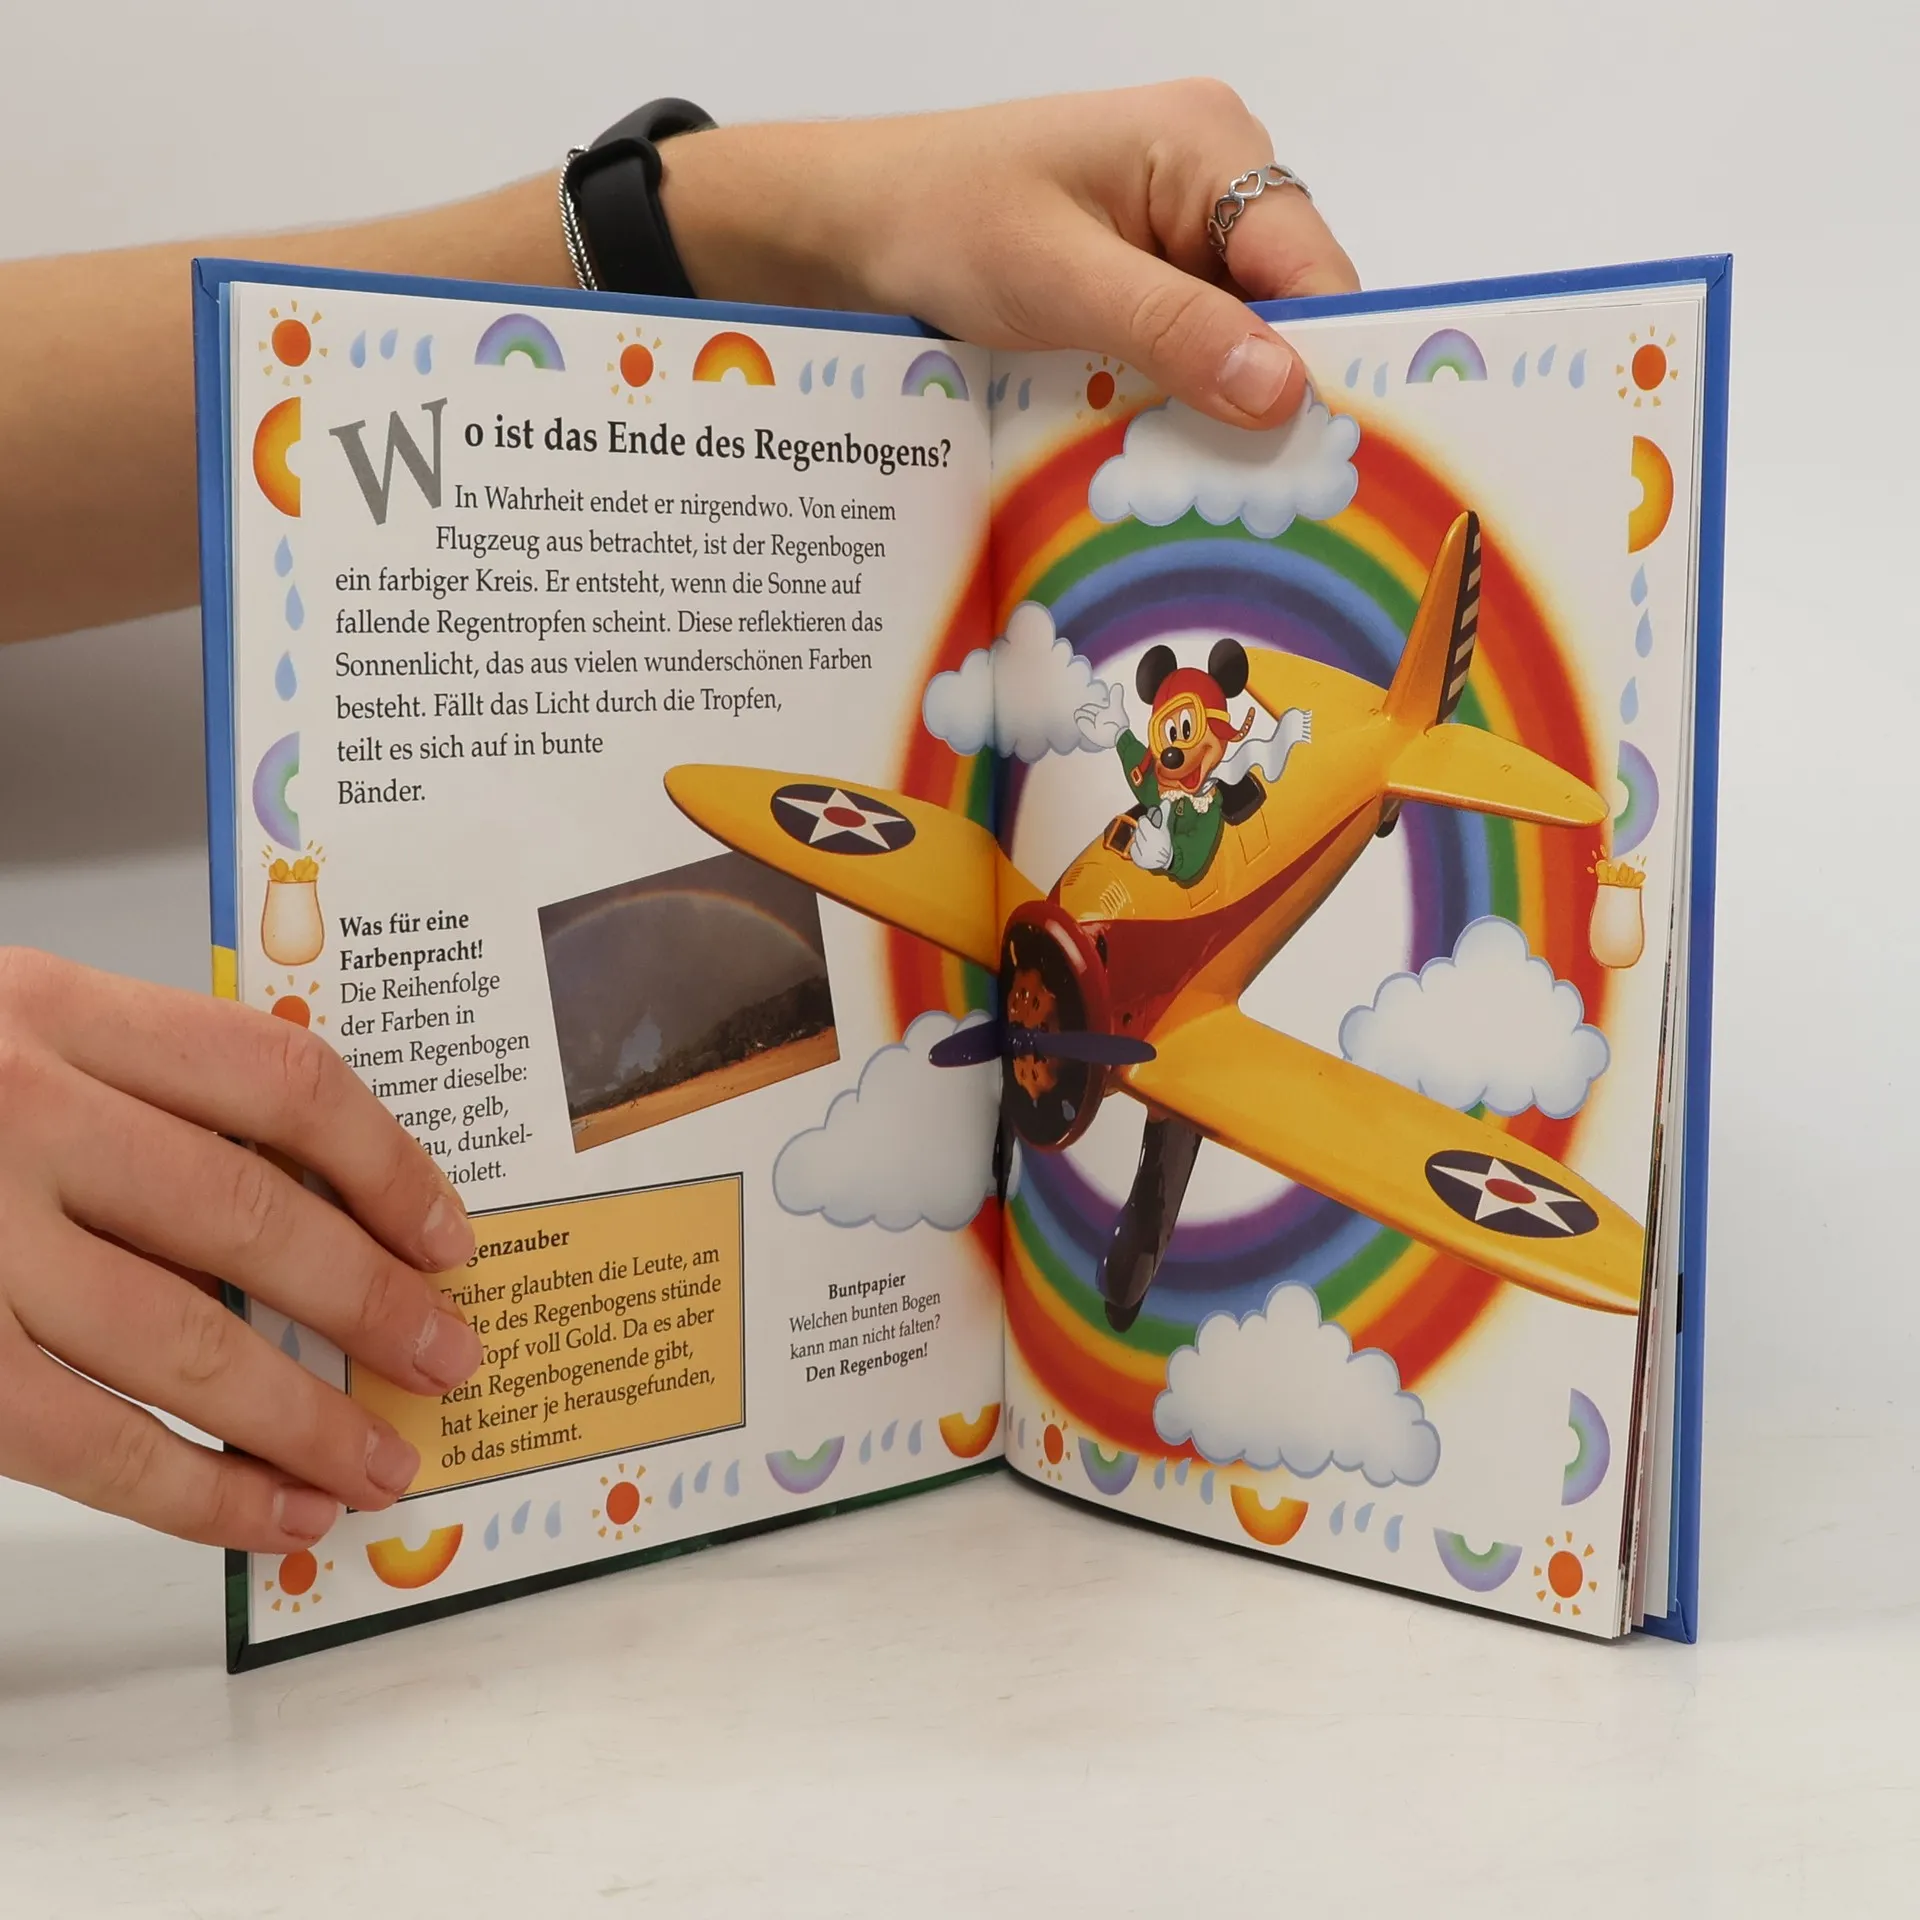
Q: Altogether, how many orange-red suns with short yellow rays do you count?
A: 9